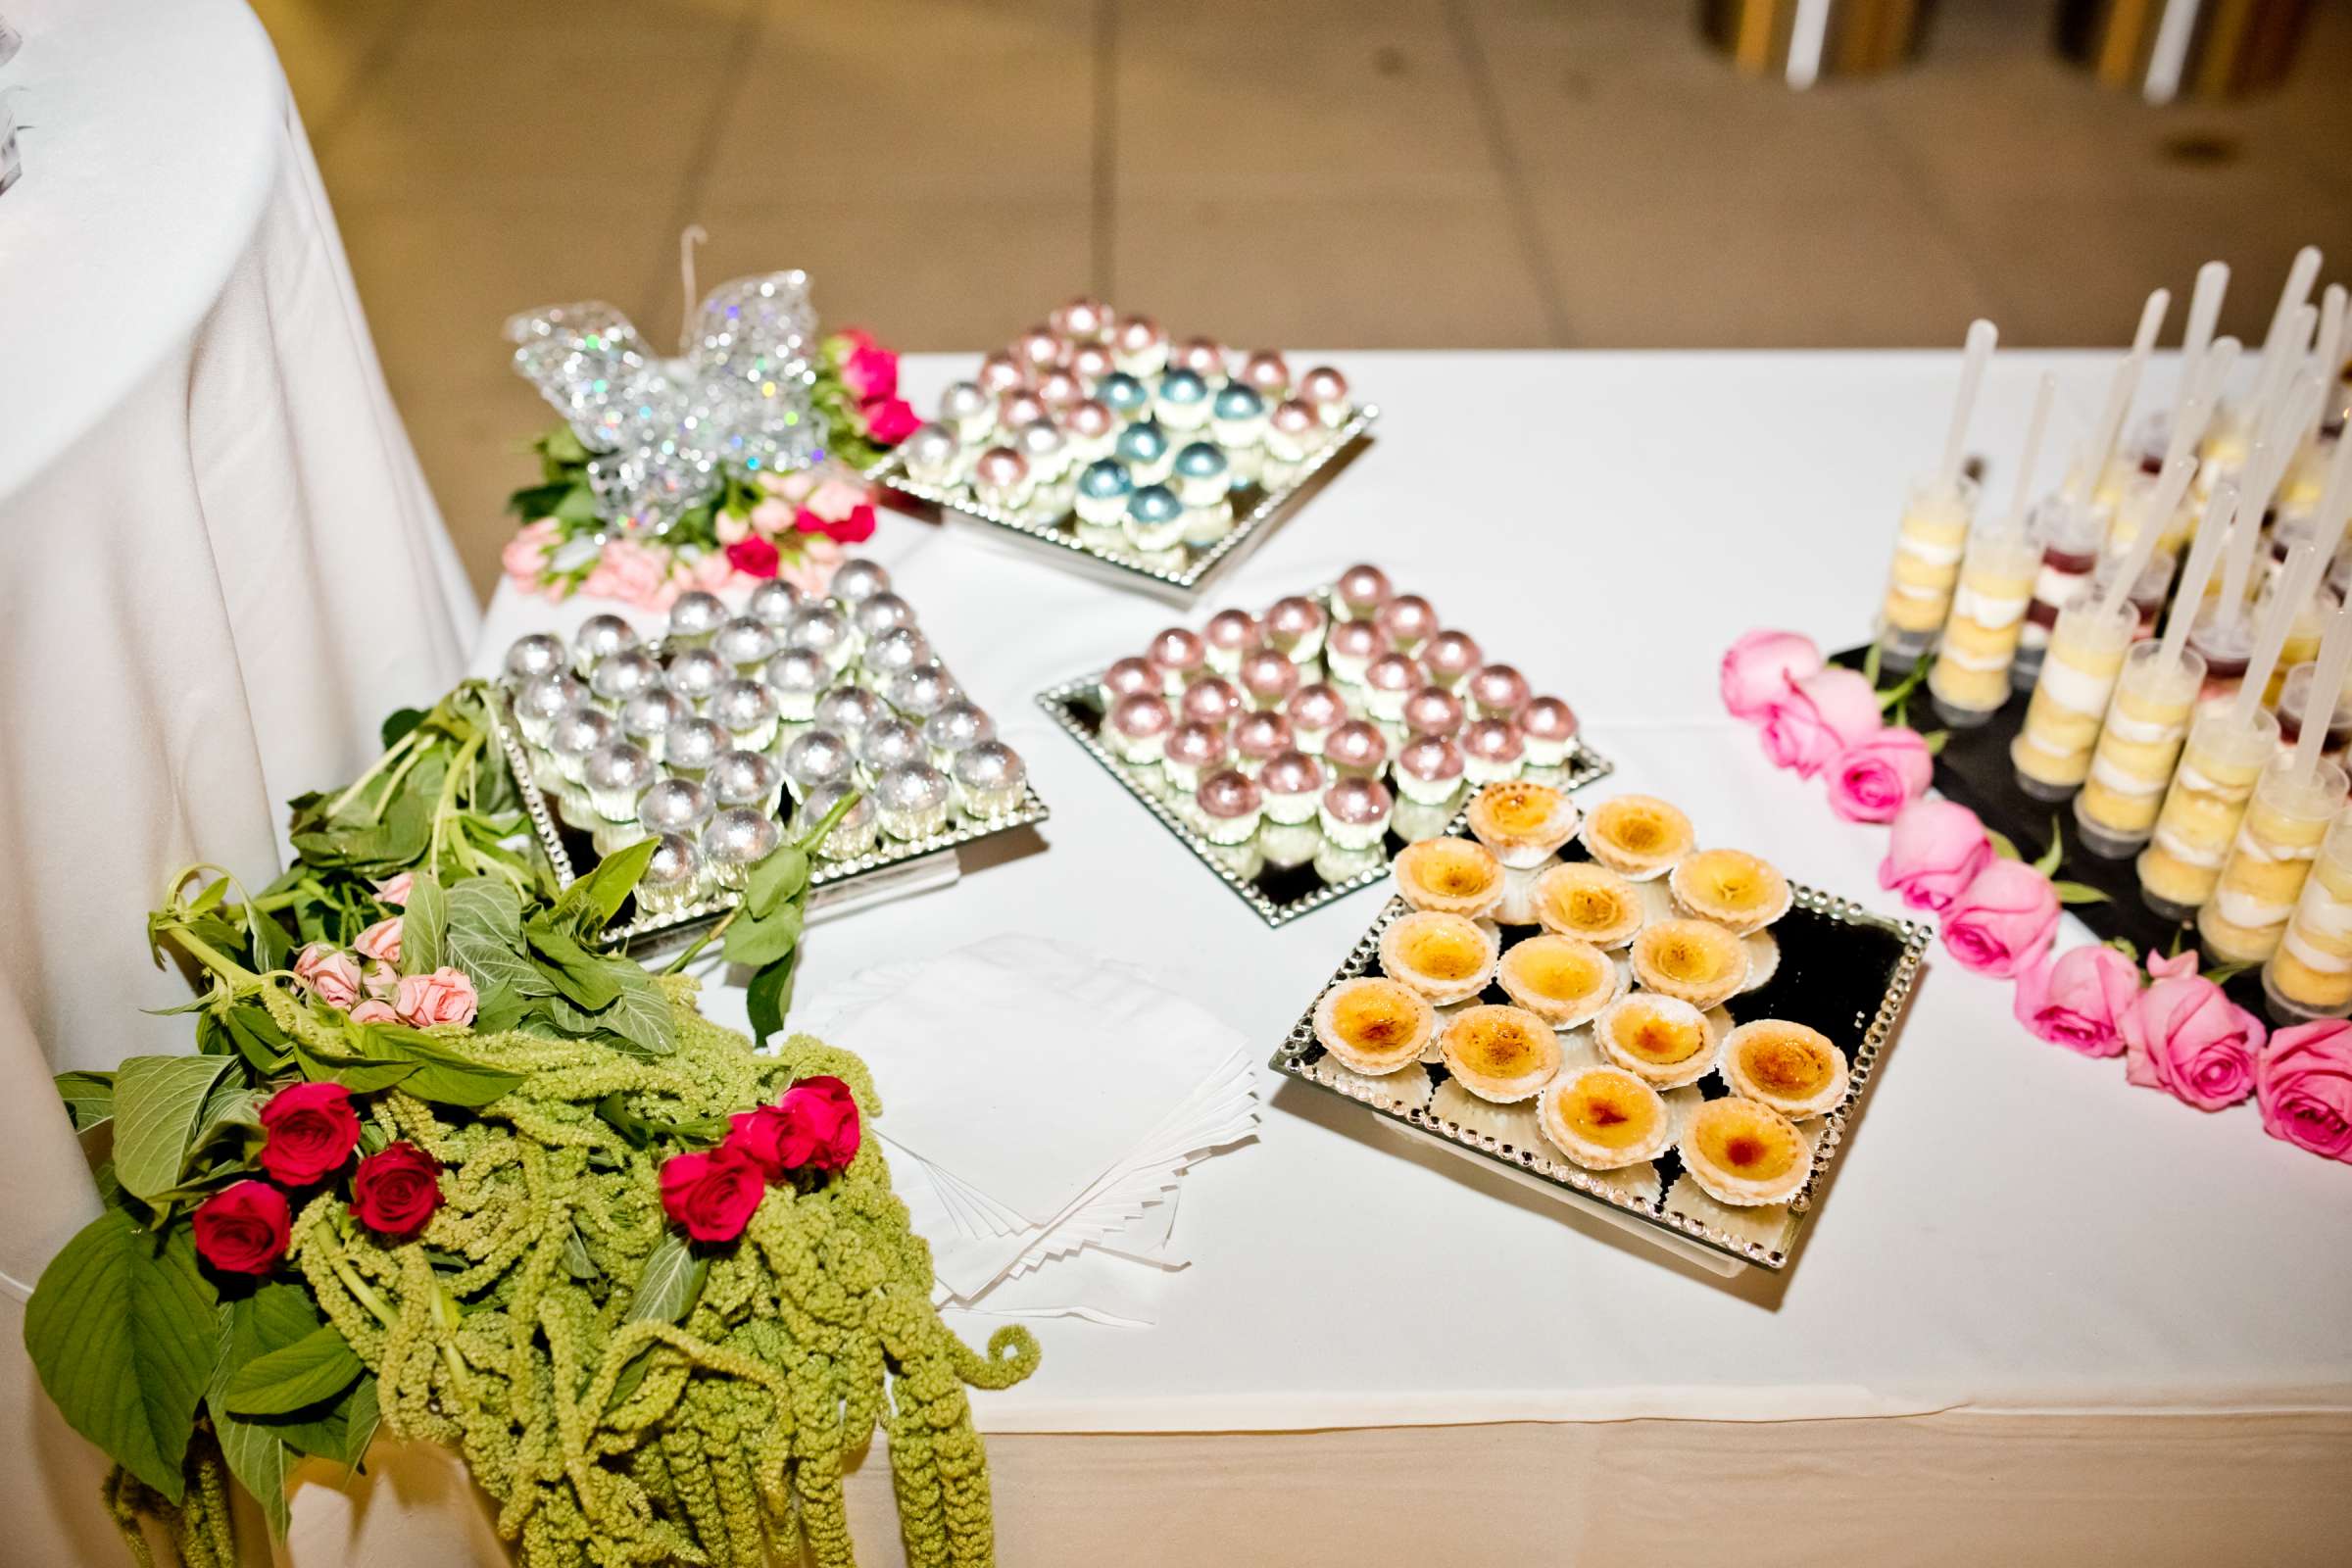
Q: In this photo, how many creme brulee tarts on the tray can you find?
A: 14